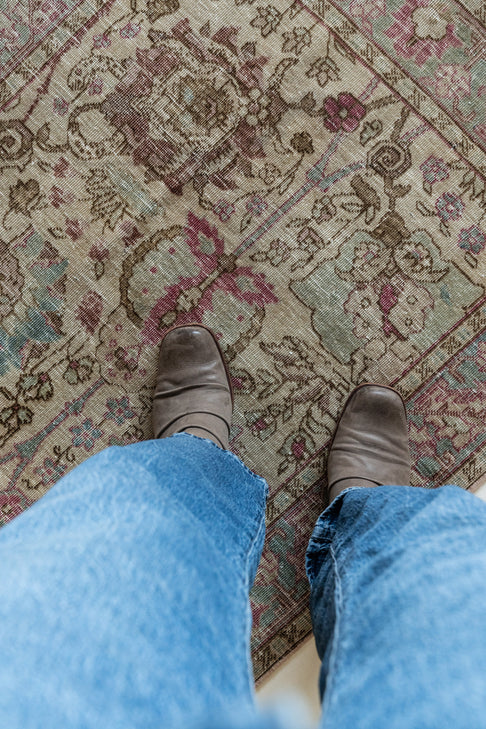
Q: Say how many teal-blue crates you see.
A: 0